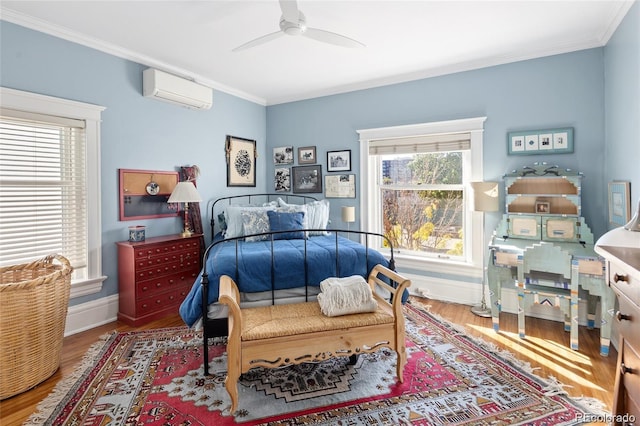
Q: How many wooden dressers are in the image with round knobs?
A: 2